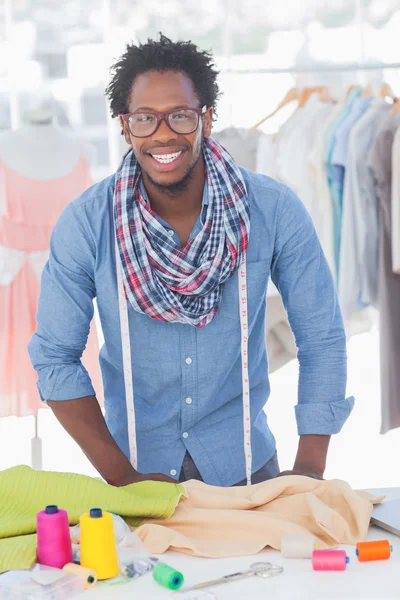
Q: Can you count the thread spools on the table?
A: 7